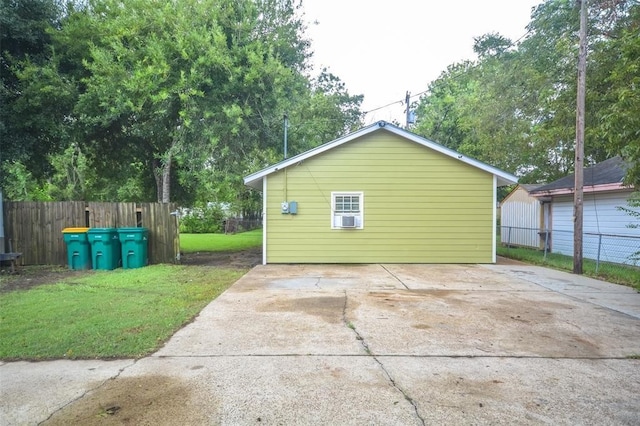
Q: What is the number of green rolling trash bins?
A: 3